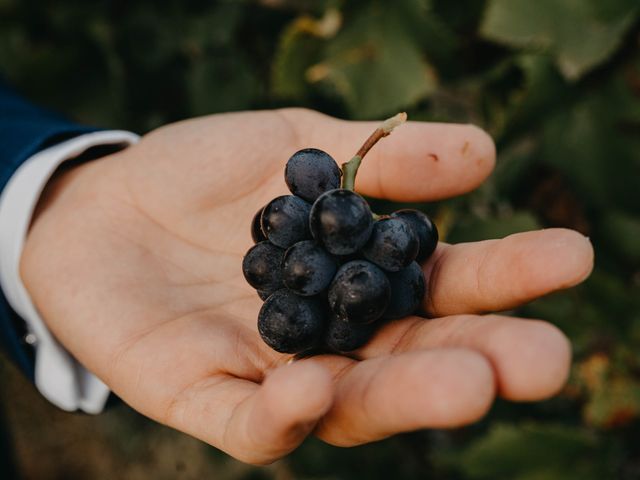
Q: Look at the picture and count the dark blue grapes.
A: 13